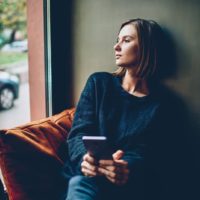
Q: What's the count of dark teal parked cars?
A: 1